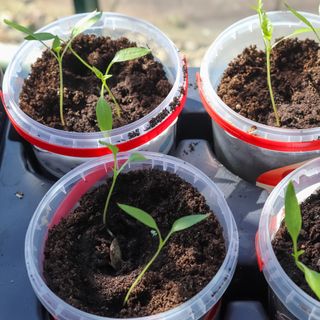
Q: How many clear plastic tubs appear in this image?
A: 4